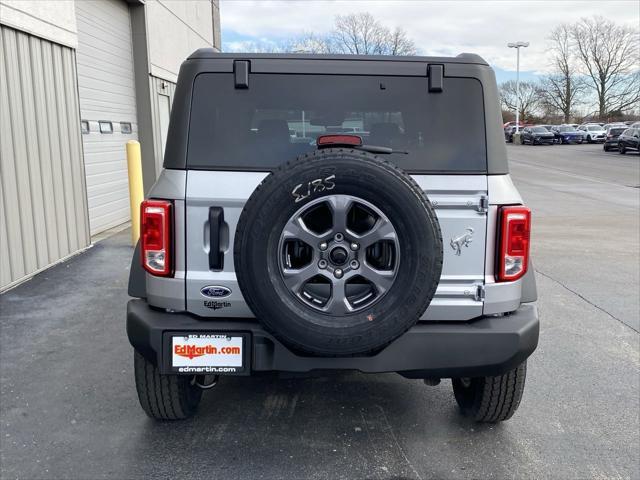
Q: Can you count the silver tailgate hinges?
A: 2